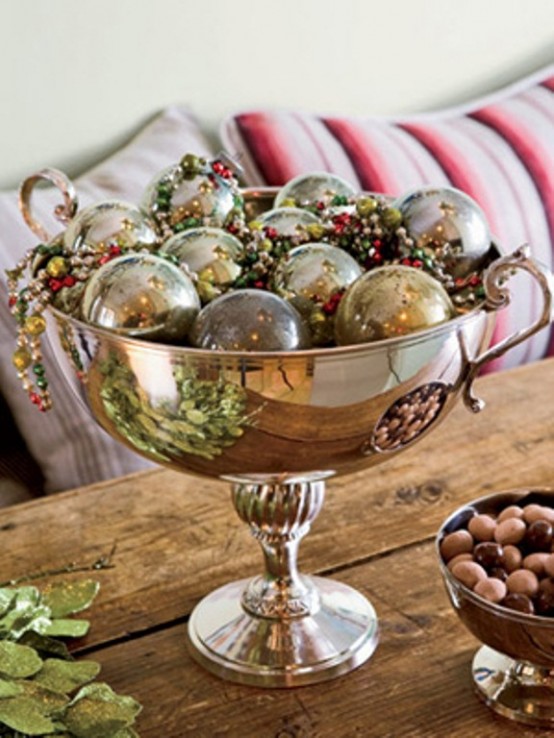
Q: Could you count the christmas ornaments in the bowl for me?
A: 10